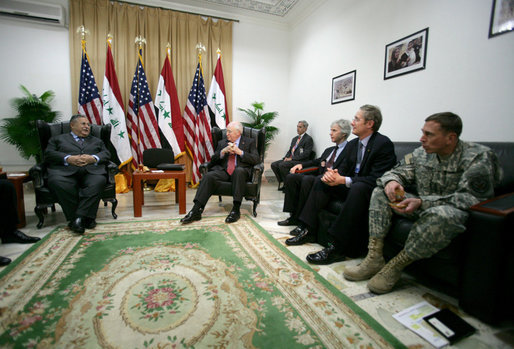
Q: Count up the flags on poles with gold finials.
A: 6